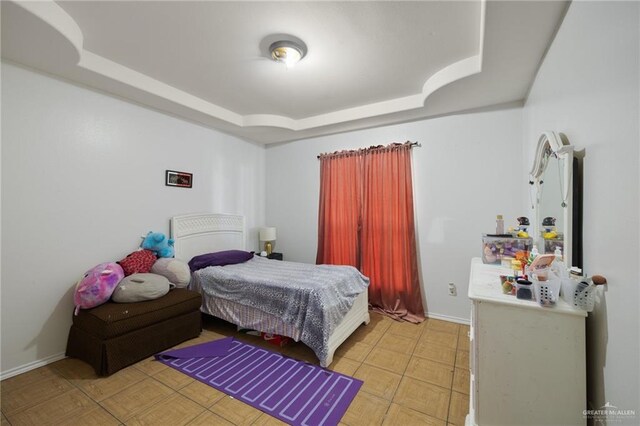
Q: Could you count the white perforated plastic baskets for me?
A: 2